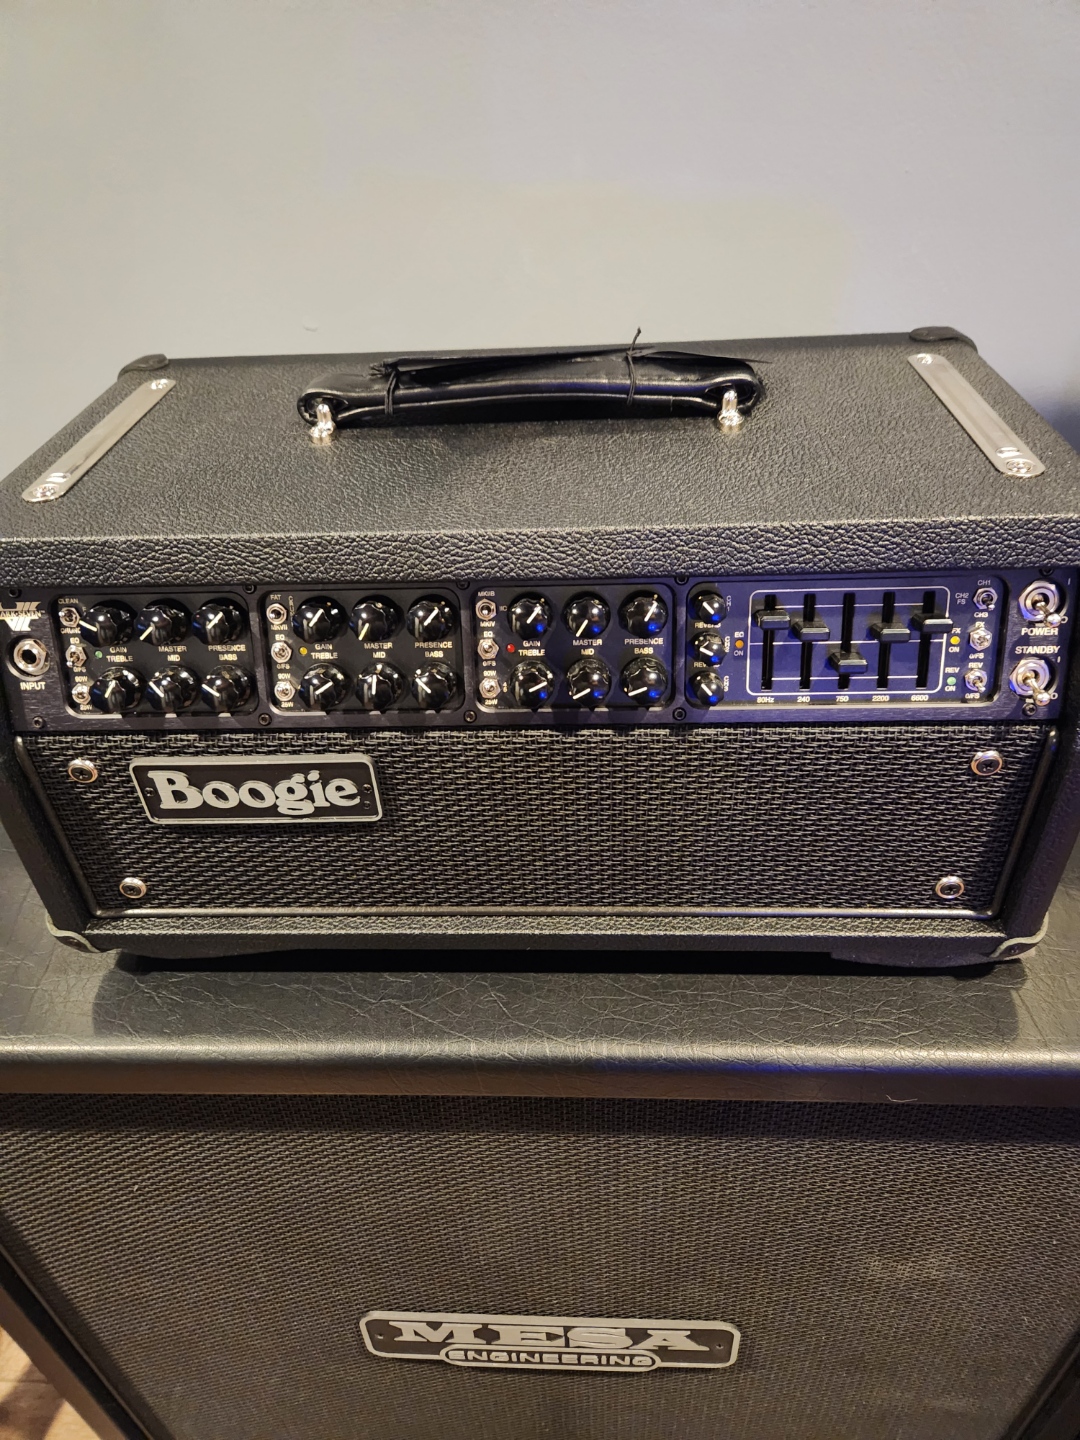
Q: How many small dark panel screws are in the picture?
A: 10